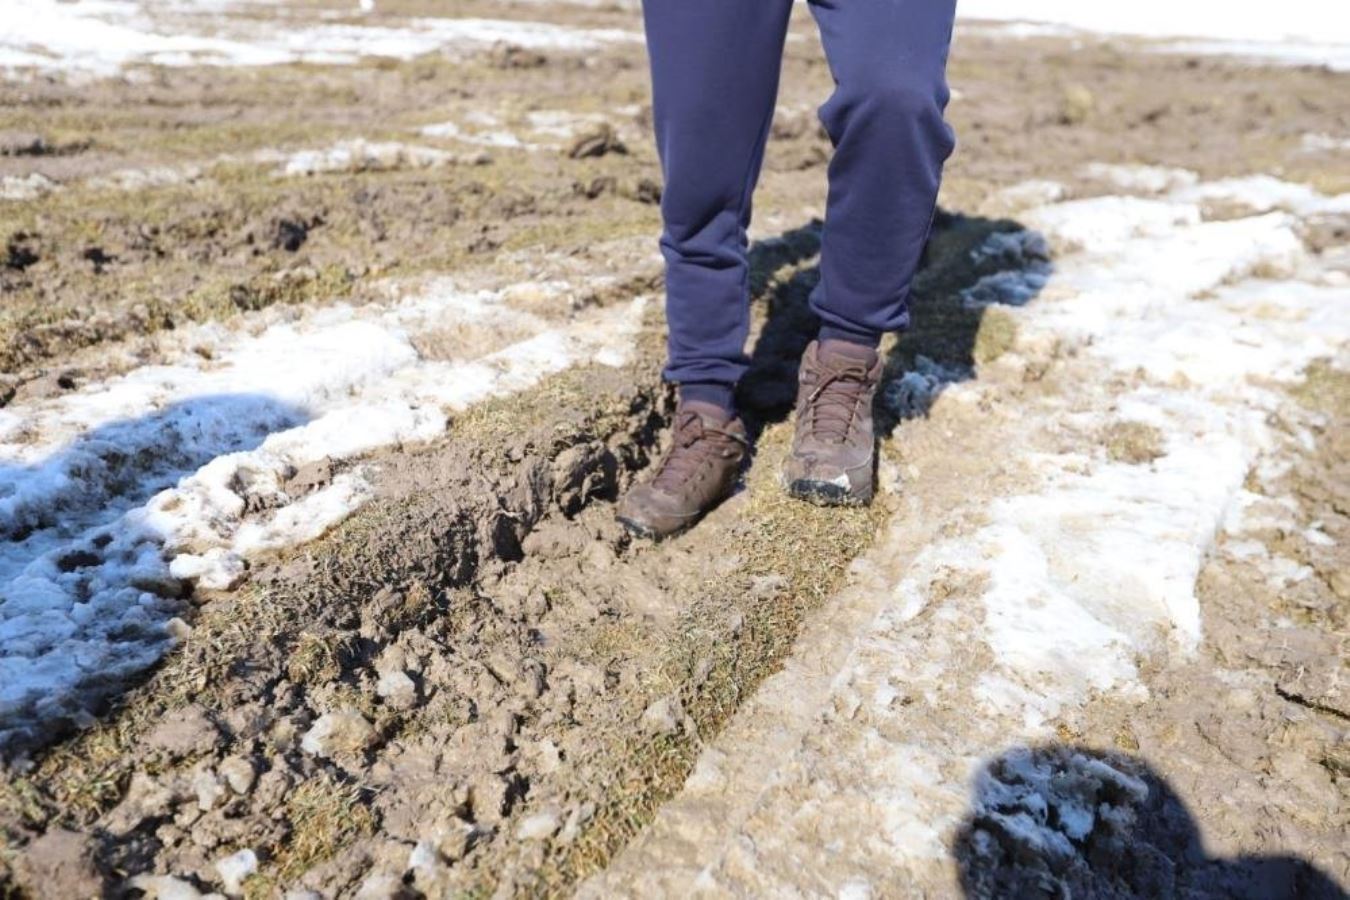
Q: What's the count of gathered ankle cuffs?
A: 2